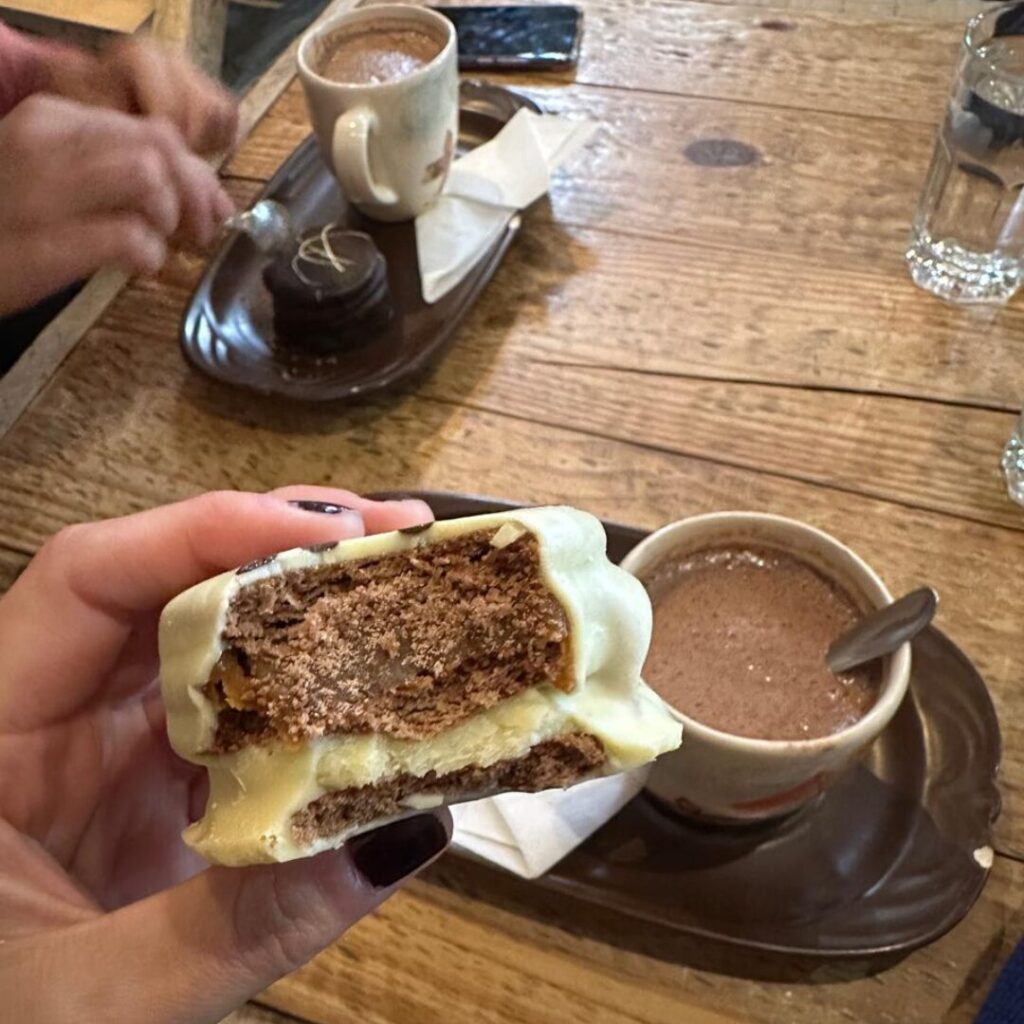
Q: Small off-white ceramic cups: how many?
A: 2